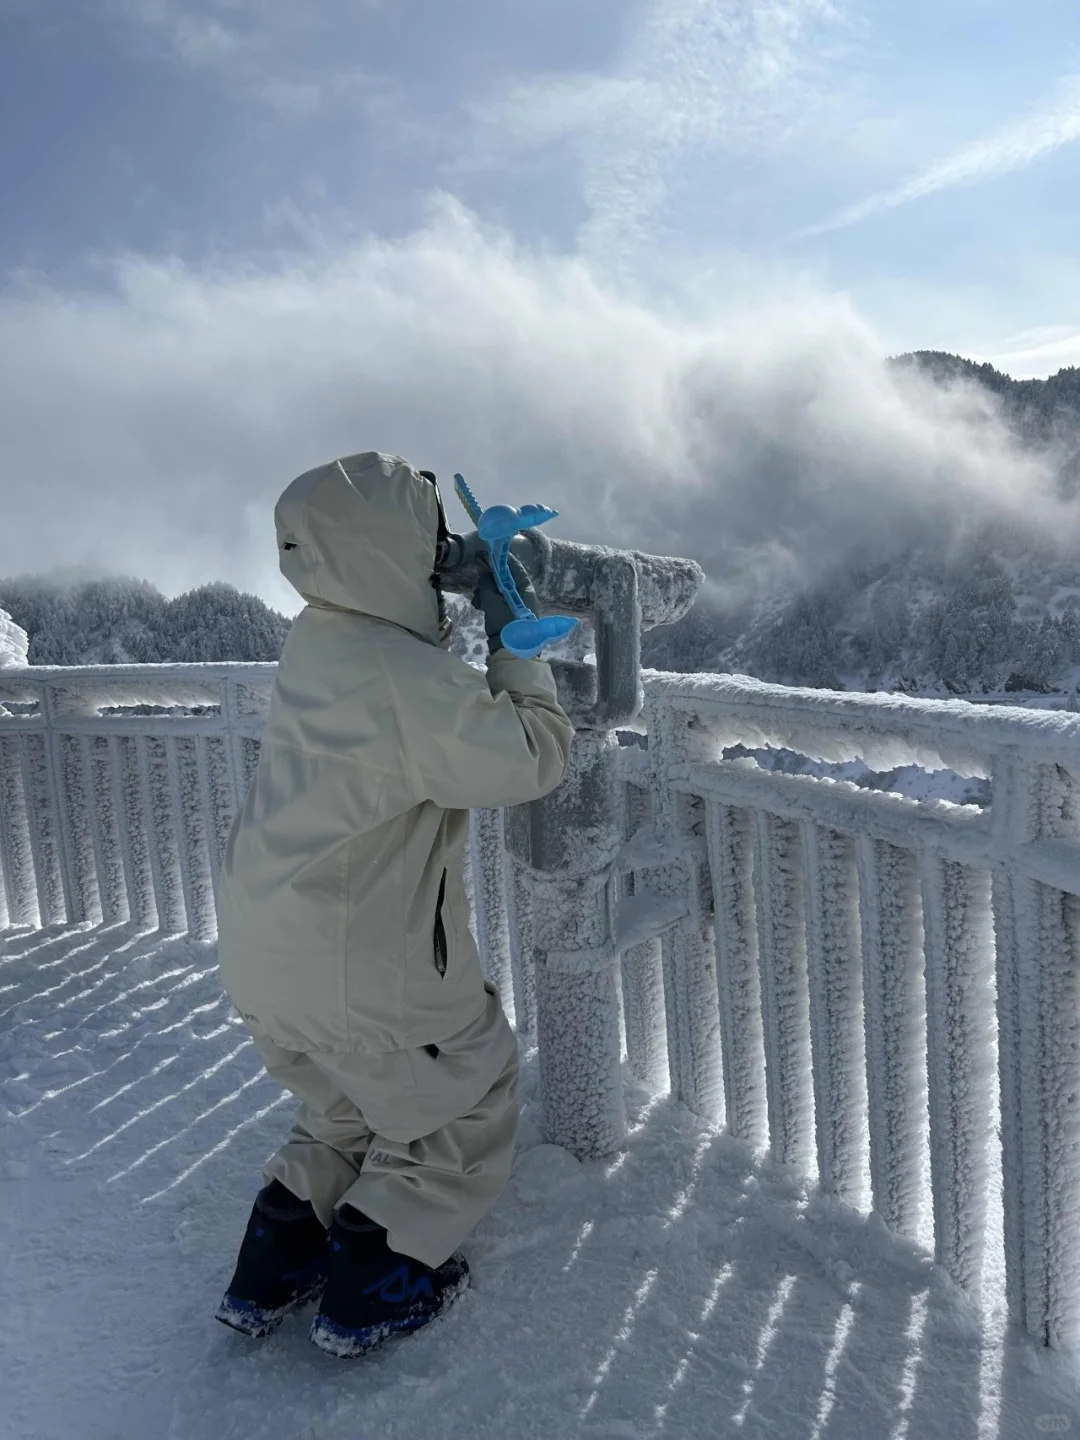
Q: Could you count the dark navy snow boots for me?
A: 2